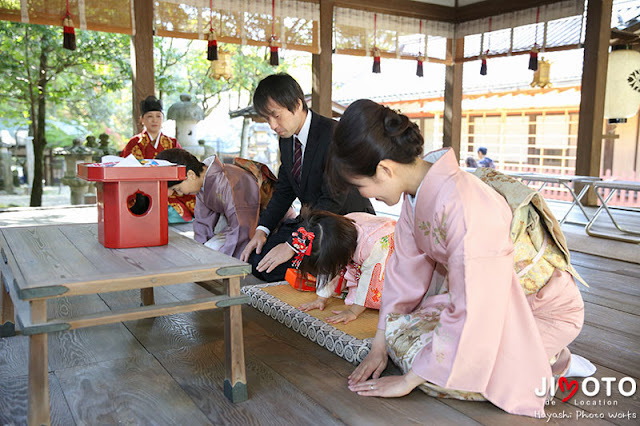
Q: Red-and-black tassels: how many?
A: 7